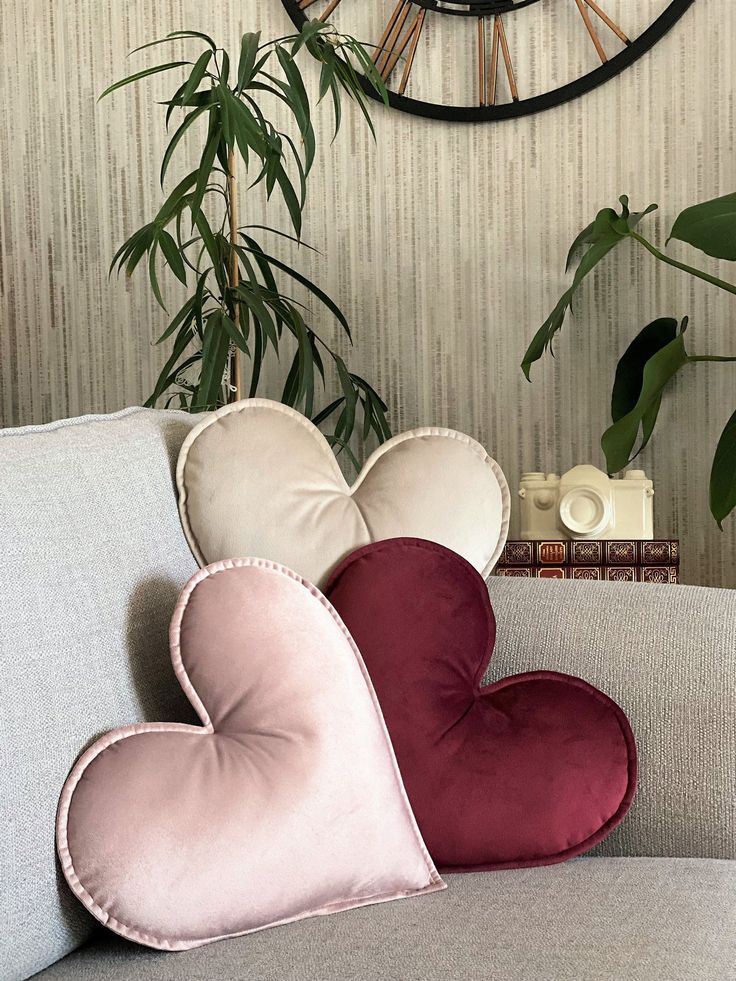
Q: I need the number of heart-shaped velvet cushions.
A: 3